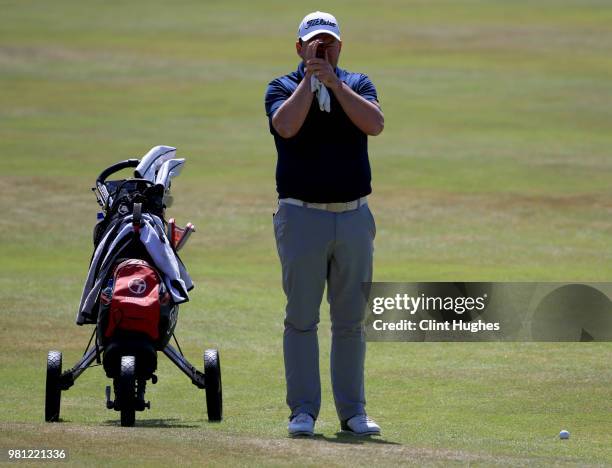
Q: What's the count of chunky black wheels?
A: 3